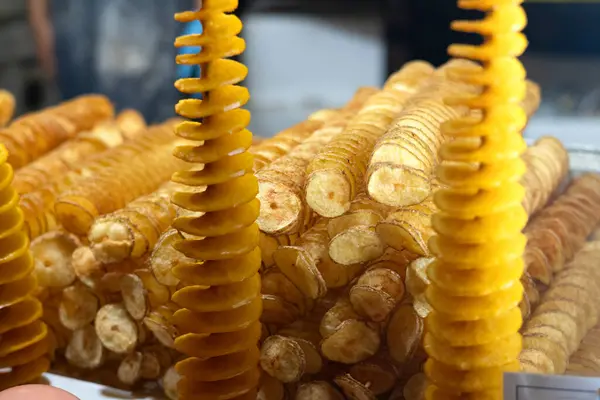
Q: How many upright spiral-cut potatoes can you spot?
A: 3